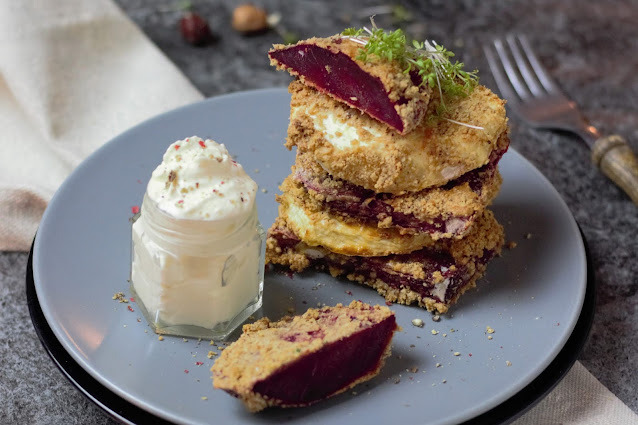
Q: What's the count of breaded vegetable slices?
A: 6